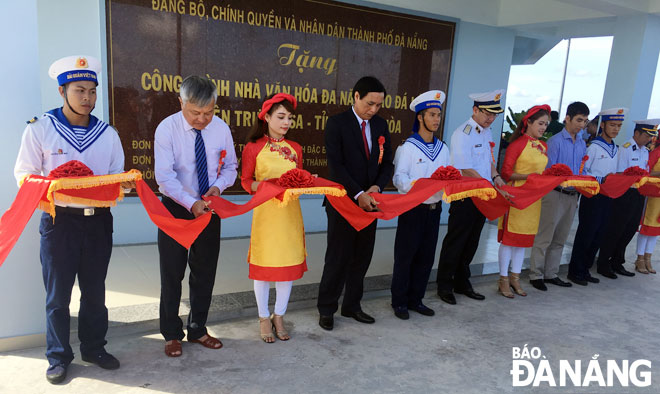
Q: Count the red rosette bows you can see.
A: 5